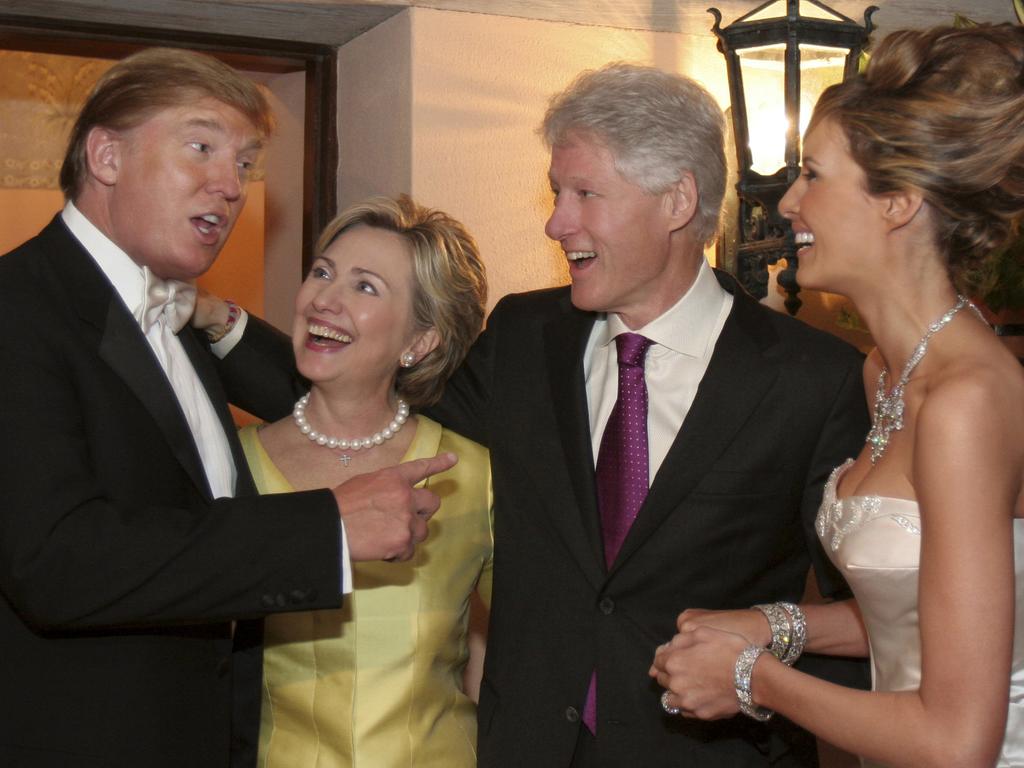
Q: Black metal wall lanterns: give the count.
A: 1